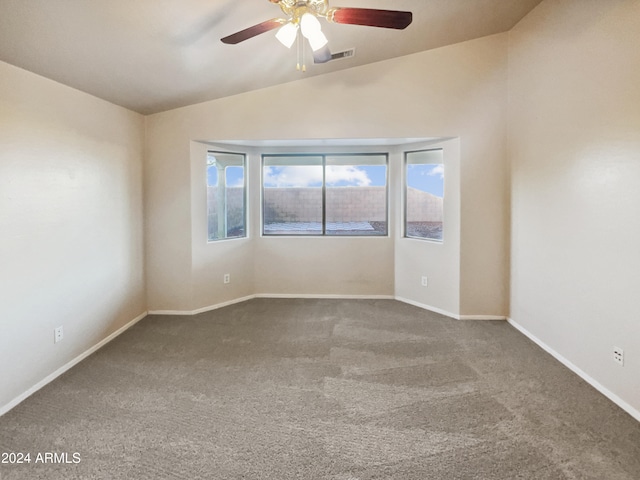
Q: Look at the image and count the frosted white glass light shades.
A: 3